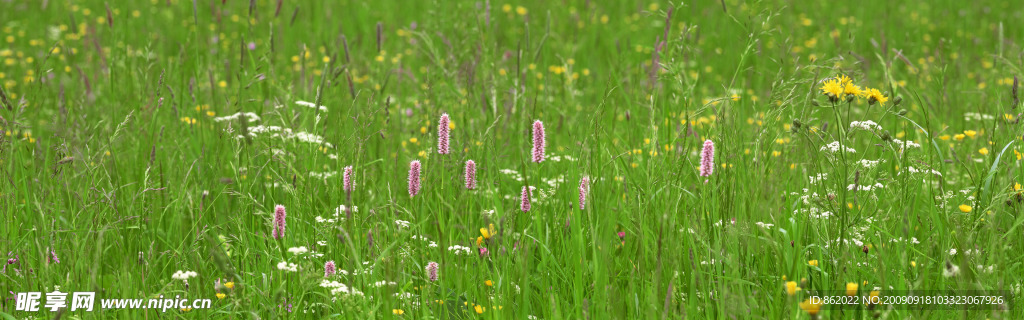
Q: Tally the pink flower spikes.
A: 11